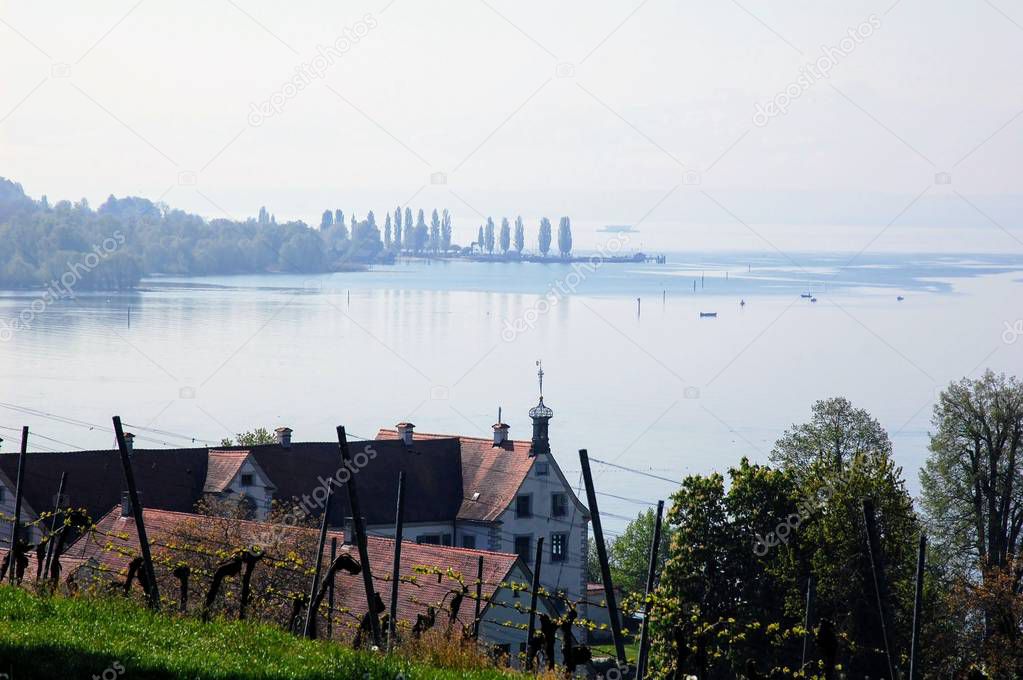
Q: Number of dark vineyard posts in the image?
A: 14